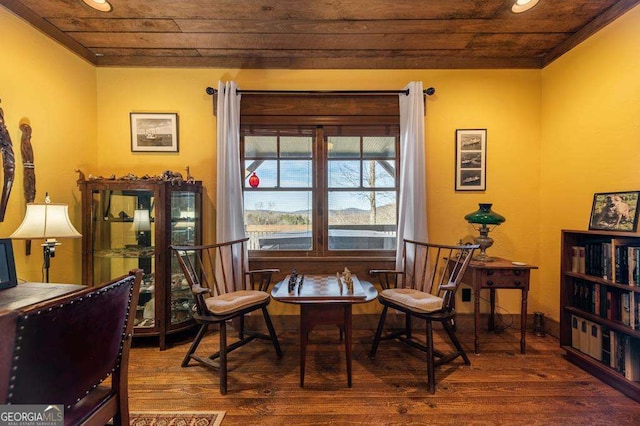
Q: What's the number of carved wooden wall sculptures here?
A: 2